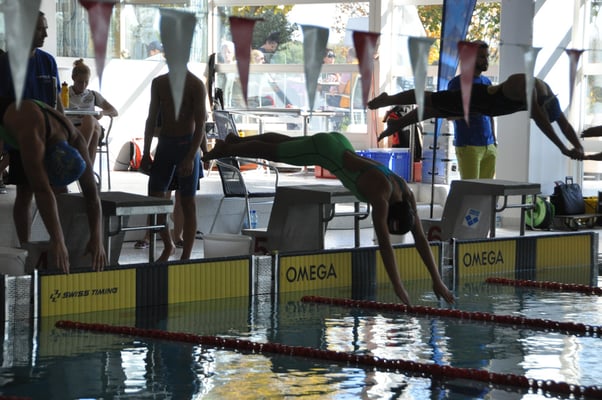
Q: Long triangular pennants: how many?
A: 10